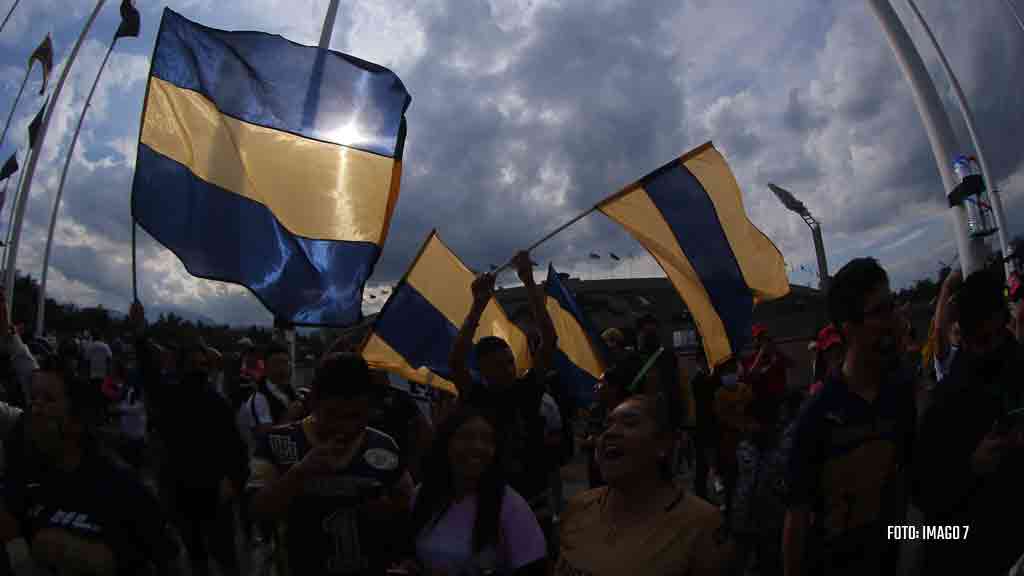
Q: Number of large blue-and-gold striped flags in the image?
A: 4